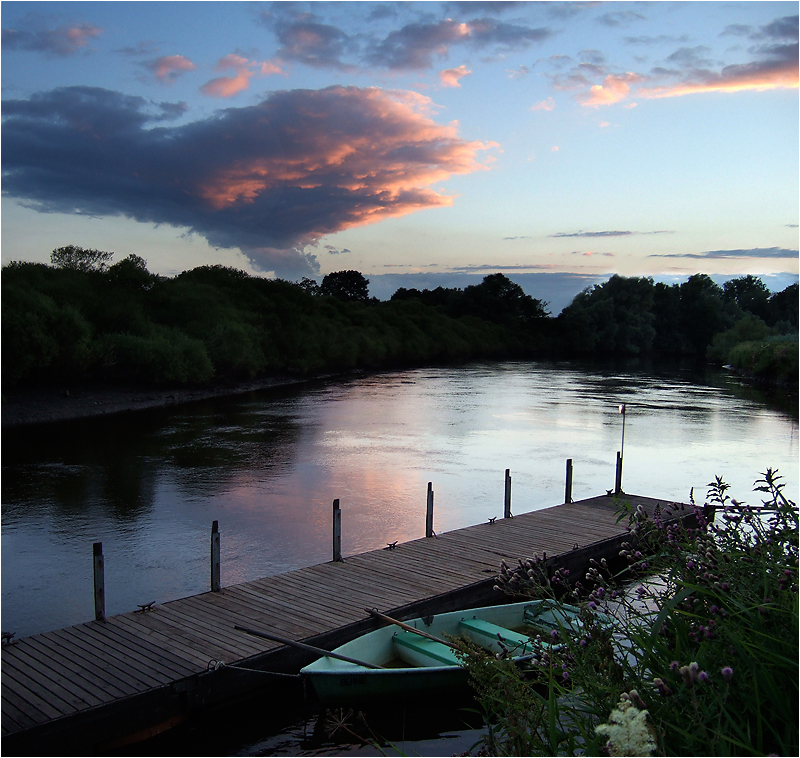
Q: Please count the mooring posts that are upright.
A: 7